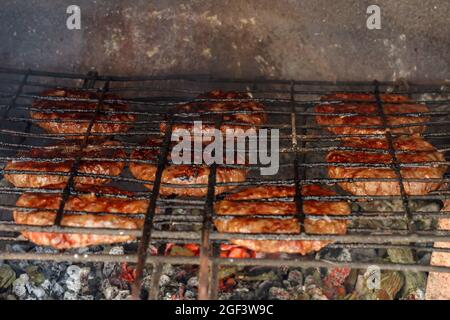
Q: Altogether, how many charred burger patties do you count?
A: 8